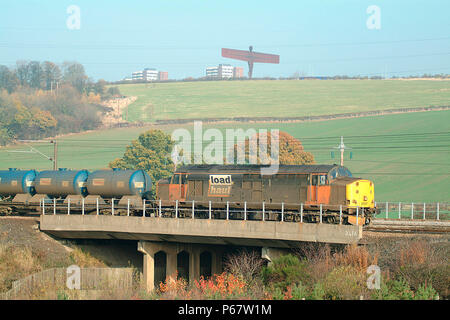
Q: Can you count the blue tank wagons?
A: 3